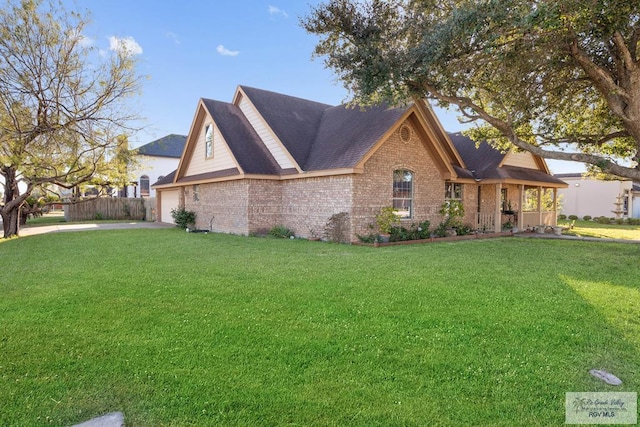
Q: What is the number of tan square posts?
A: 4